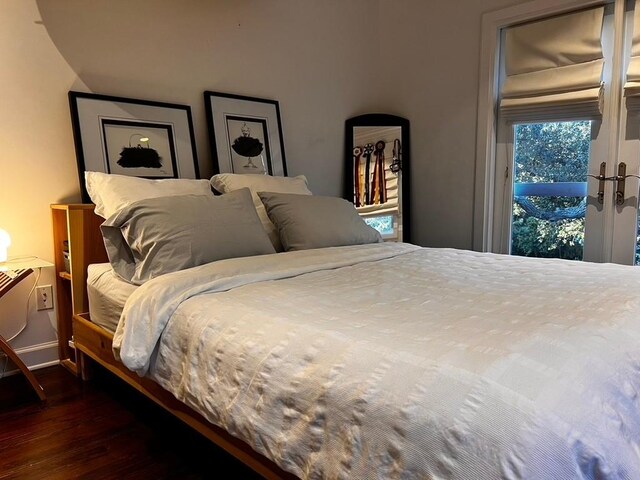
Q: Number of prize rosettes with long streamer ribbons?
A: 3